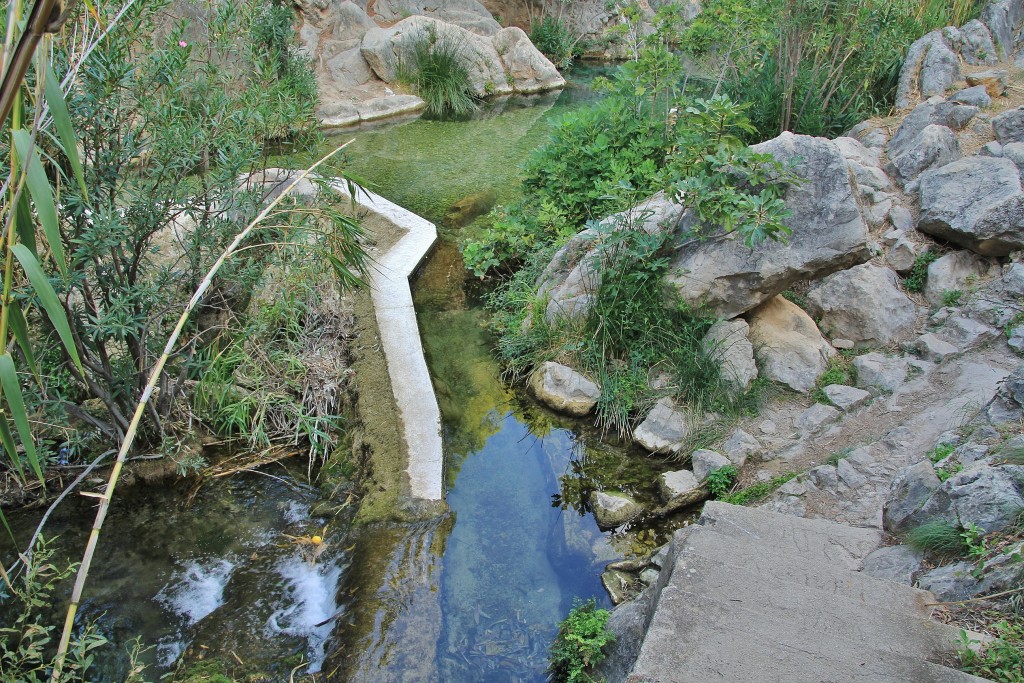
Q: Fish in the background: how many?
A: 0